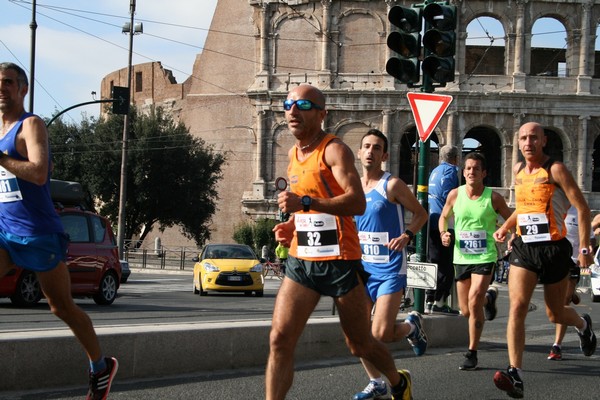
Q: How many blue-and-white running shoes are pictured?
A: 2